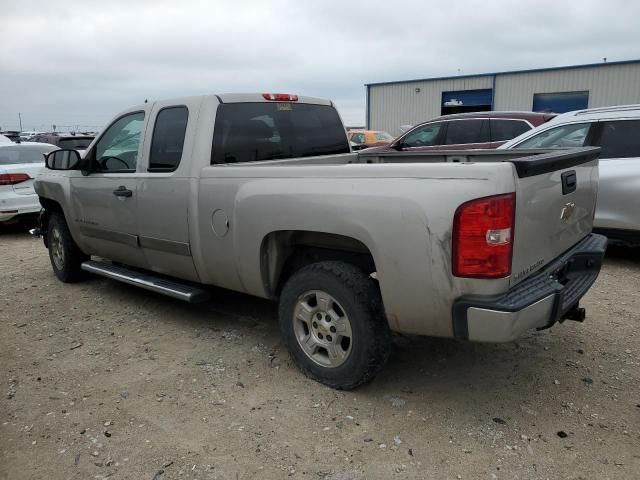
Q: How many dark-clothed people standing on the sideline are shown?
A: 0